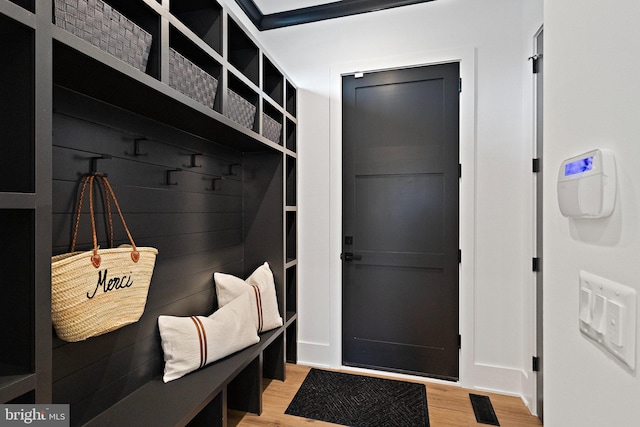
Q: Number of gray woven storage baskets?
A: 4